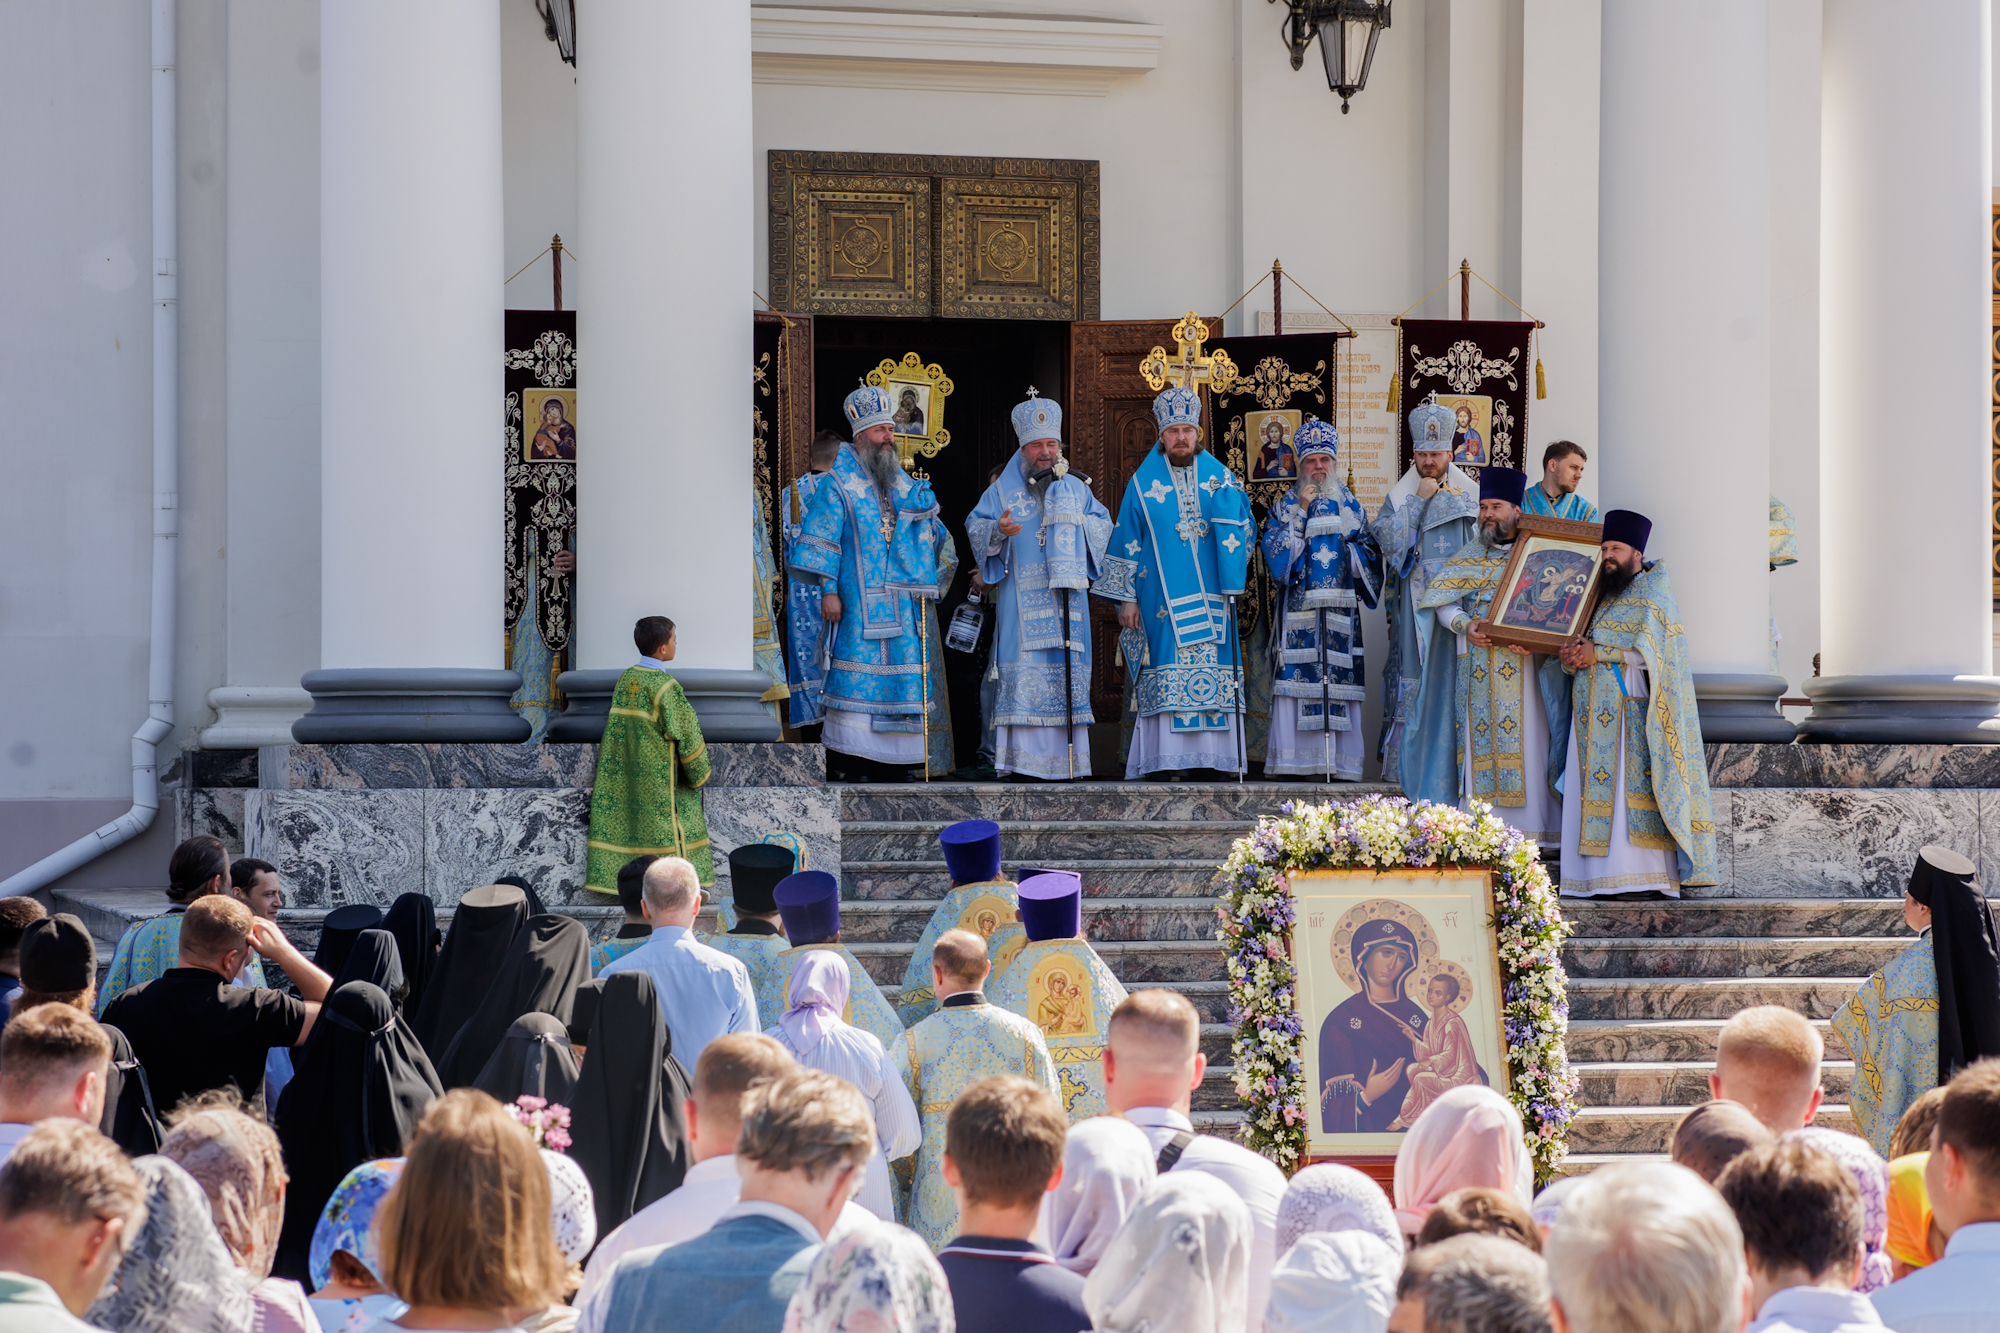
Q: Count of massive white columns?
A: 4